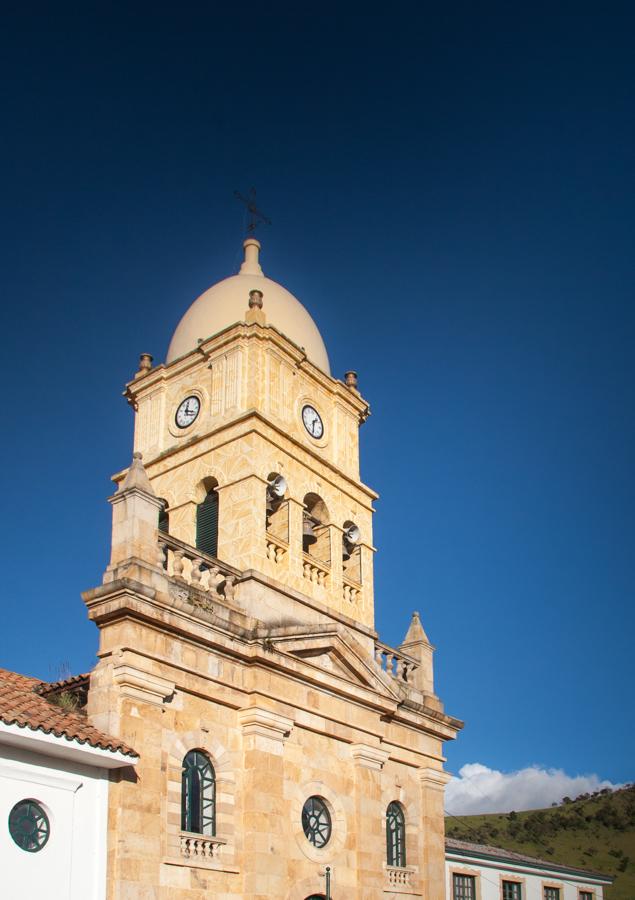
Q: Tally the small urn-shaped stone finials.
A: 3